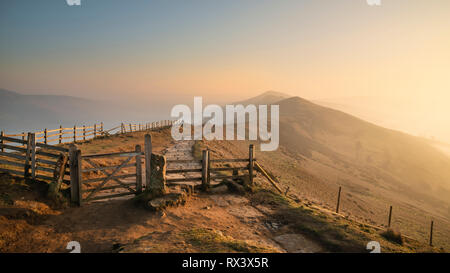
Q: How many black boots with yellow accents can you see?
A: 0